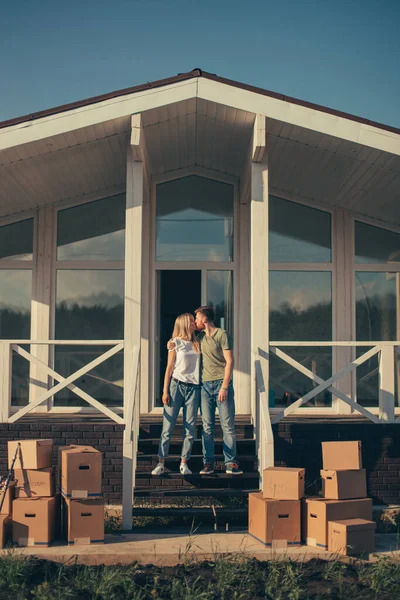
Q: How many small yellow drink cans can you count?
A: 0